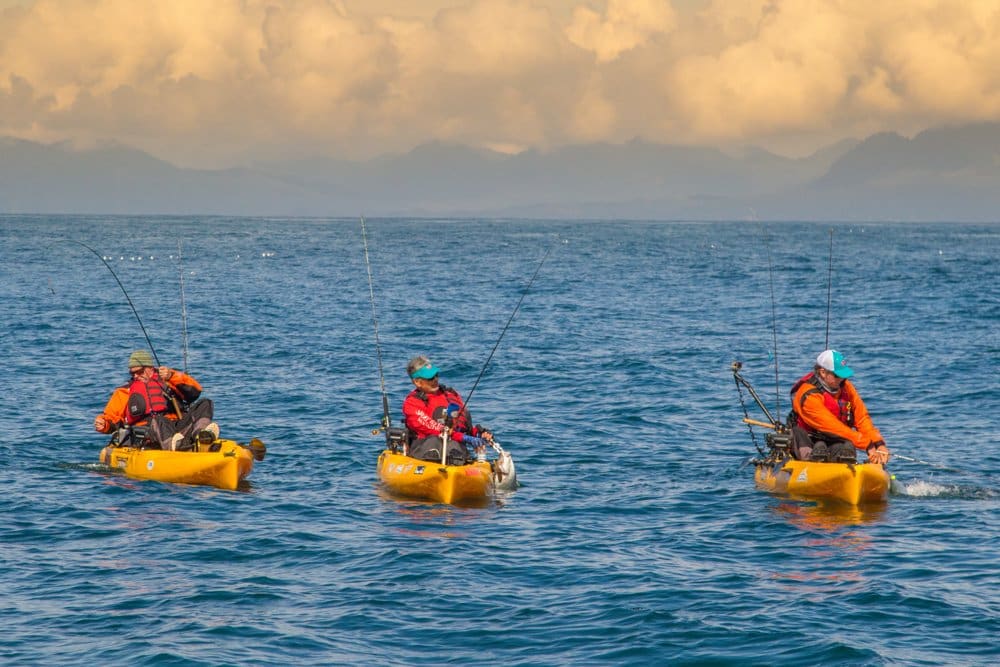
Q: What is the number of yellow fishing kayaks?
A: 3